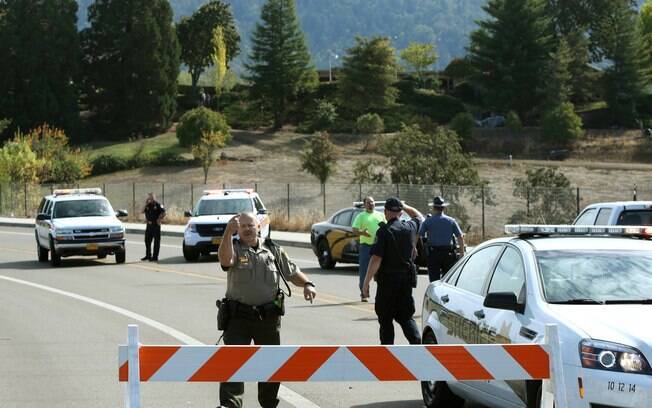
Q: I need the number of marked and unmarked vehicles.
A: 5